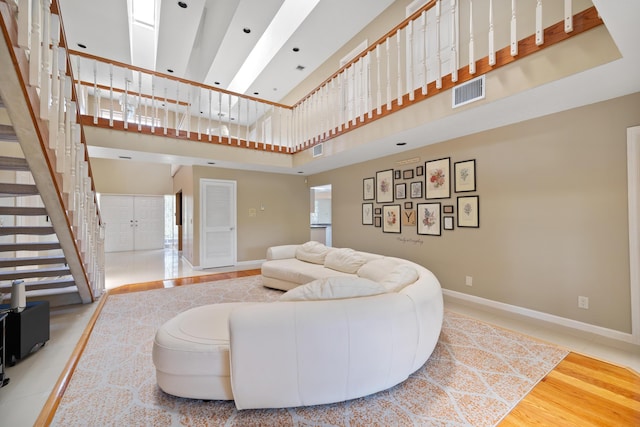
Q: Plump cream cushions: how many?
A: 4